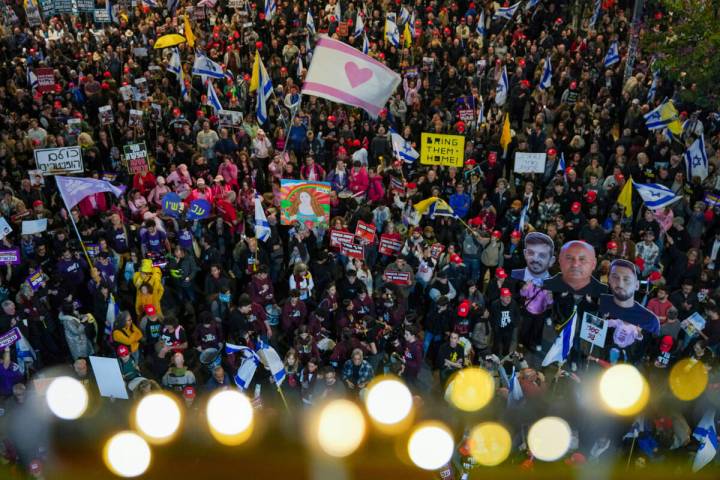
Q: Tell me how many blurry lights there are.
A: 12